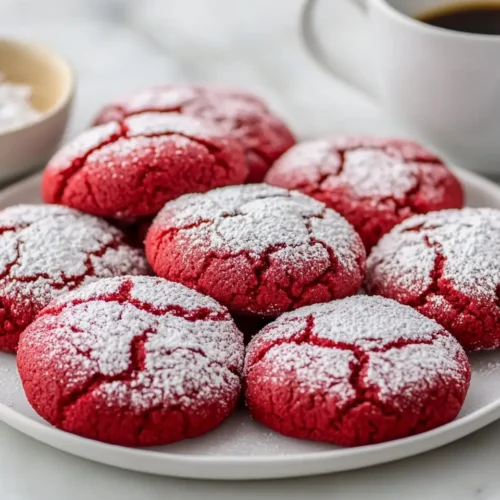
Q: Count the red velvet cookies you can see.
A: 8